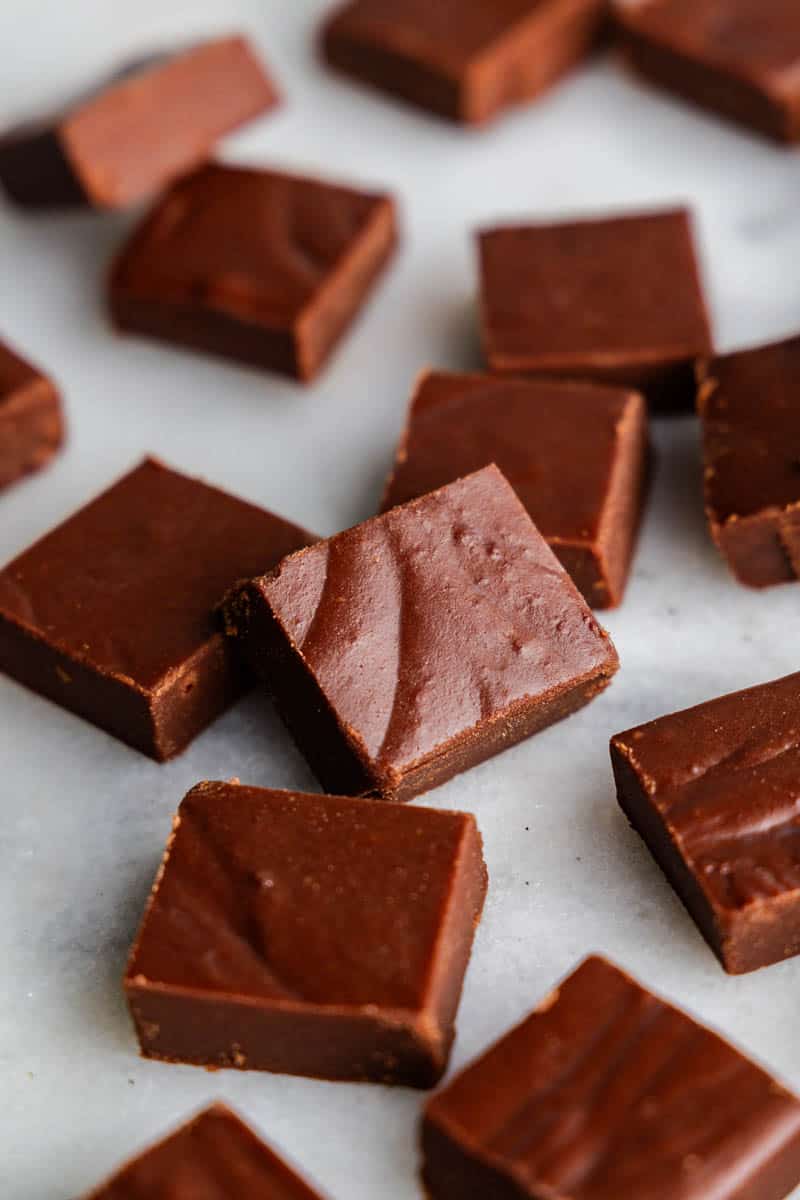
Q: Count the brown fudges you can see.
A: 14